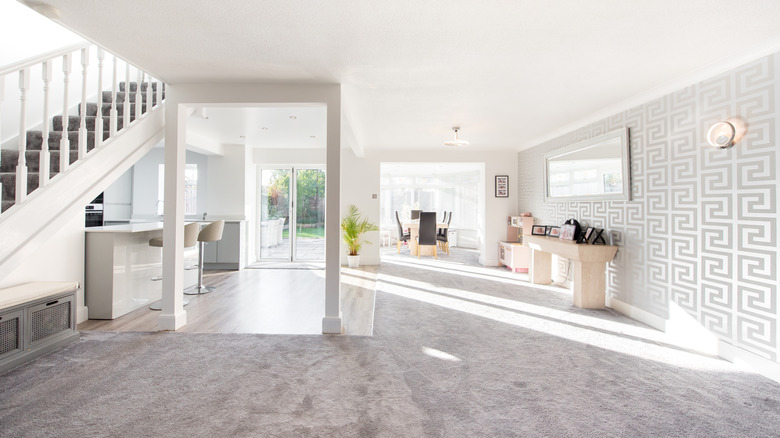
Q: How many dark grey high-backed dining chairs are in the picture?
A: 5